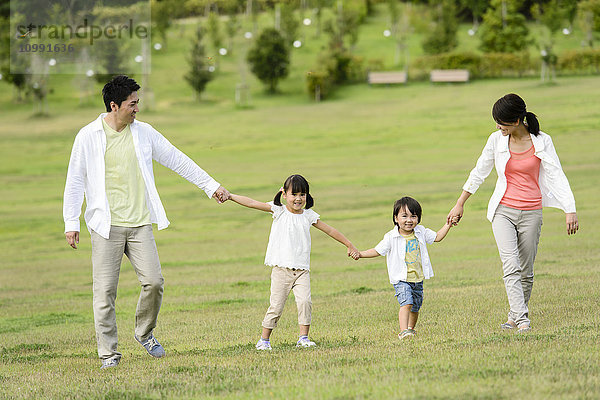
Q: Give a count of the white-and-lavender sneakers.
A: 2